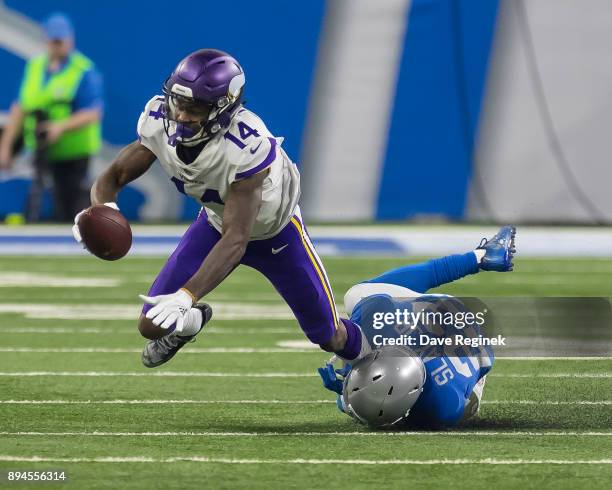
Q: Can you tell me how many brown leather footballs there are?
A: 1